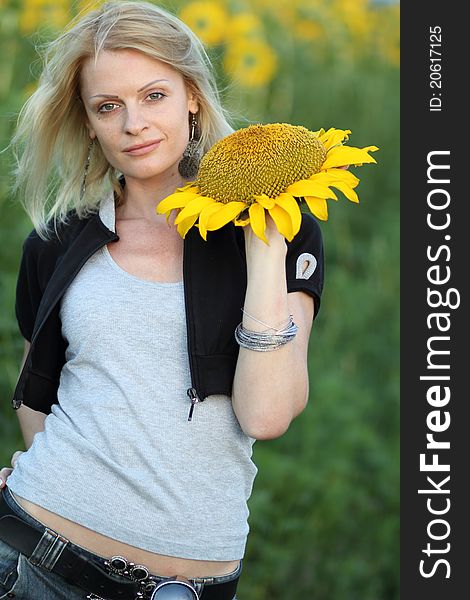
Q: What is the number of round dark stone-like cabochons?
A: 2